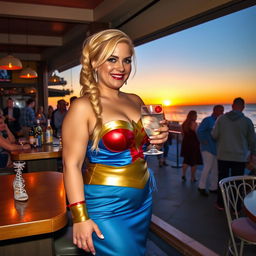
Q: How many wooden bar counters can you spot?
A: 2